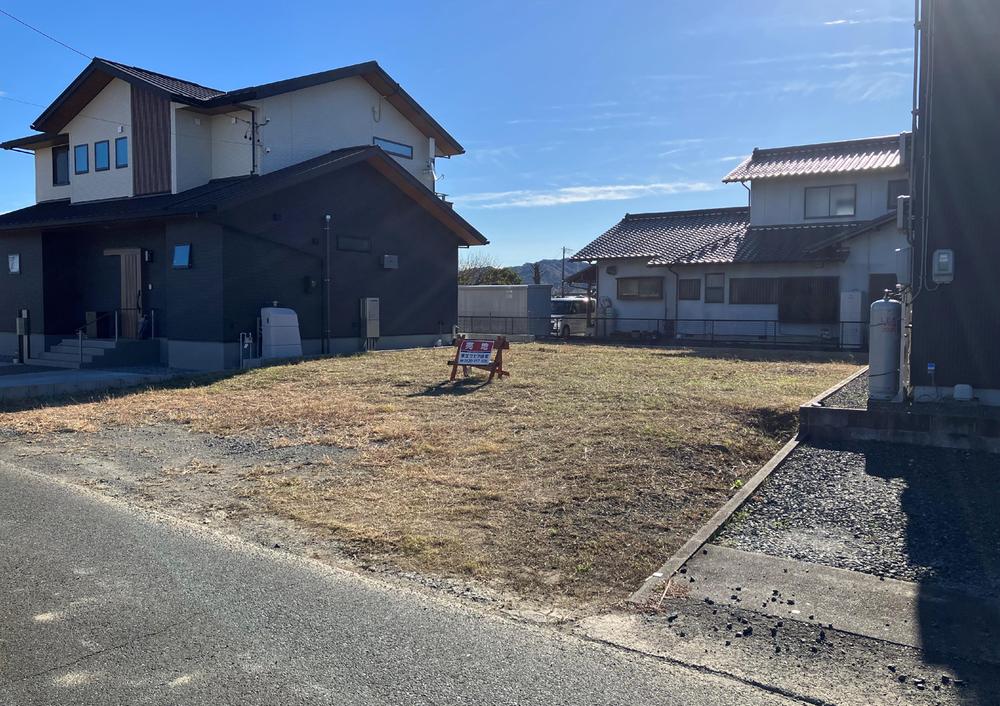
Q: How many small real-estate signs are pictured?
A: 1